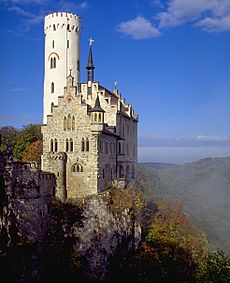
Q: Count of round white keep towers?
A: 1